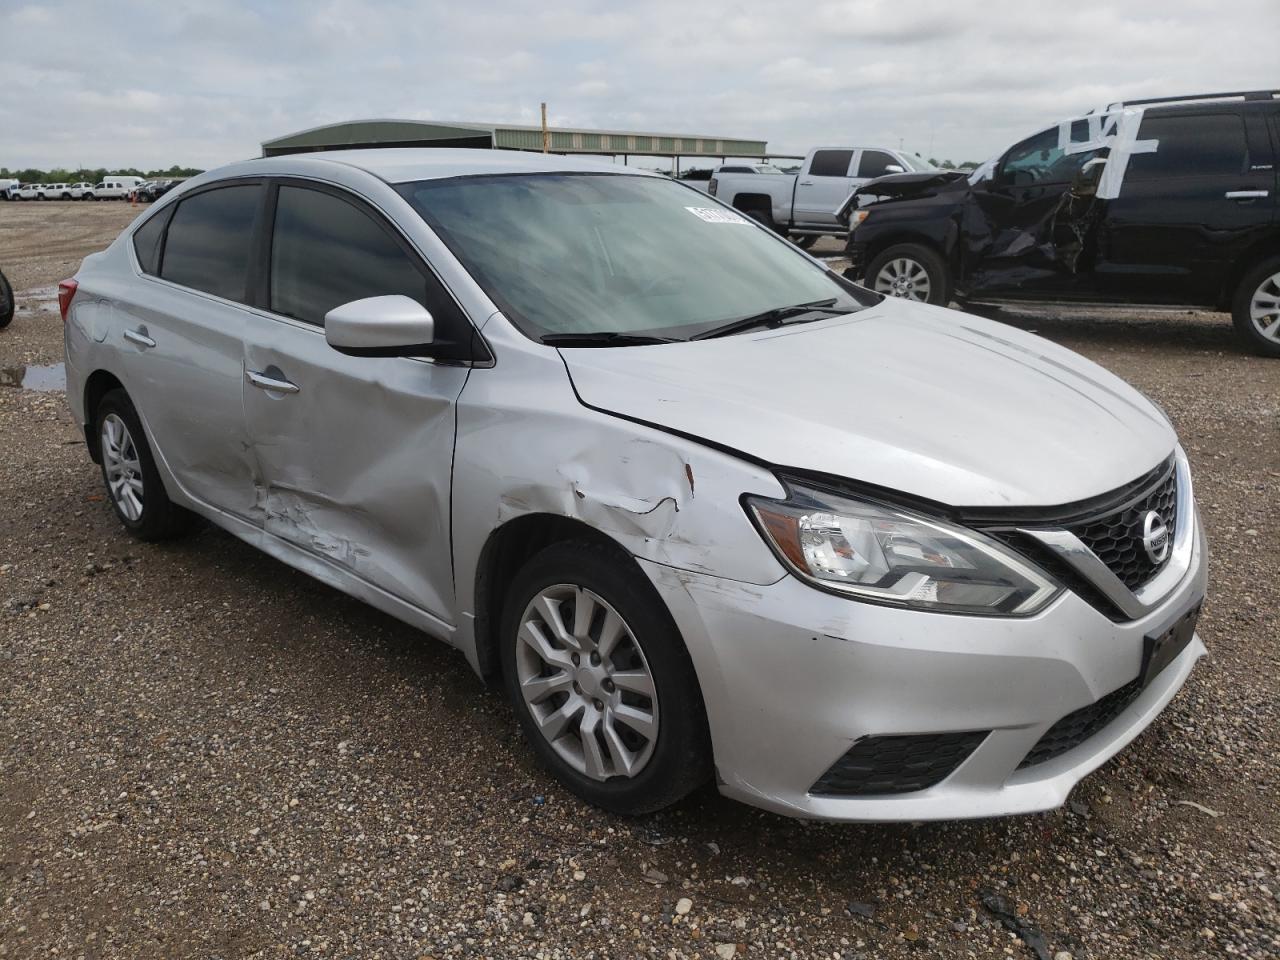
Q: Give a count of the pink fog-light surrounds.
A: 0